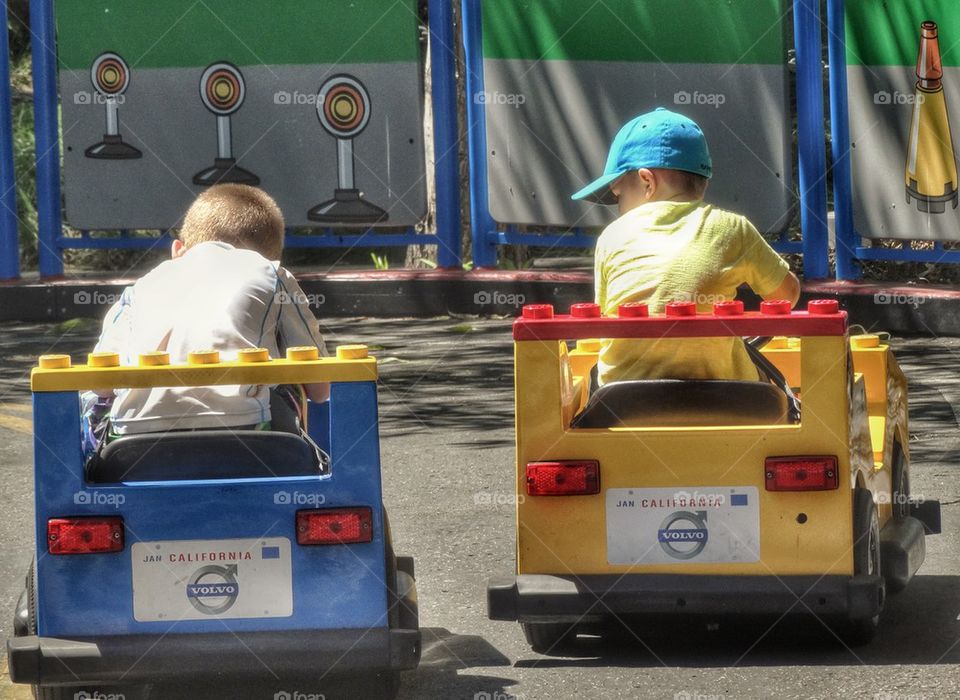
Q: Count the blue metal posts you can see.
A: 6